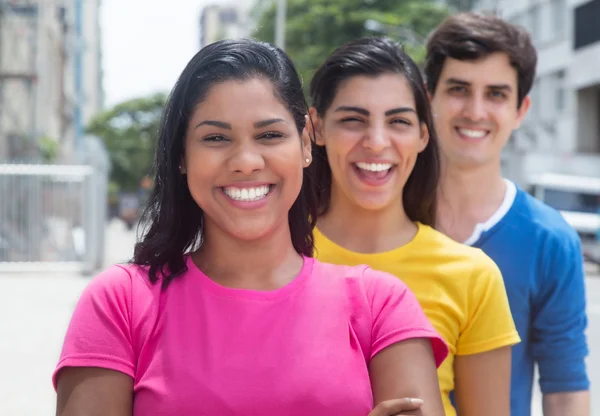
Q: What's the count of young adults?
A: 3